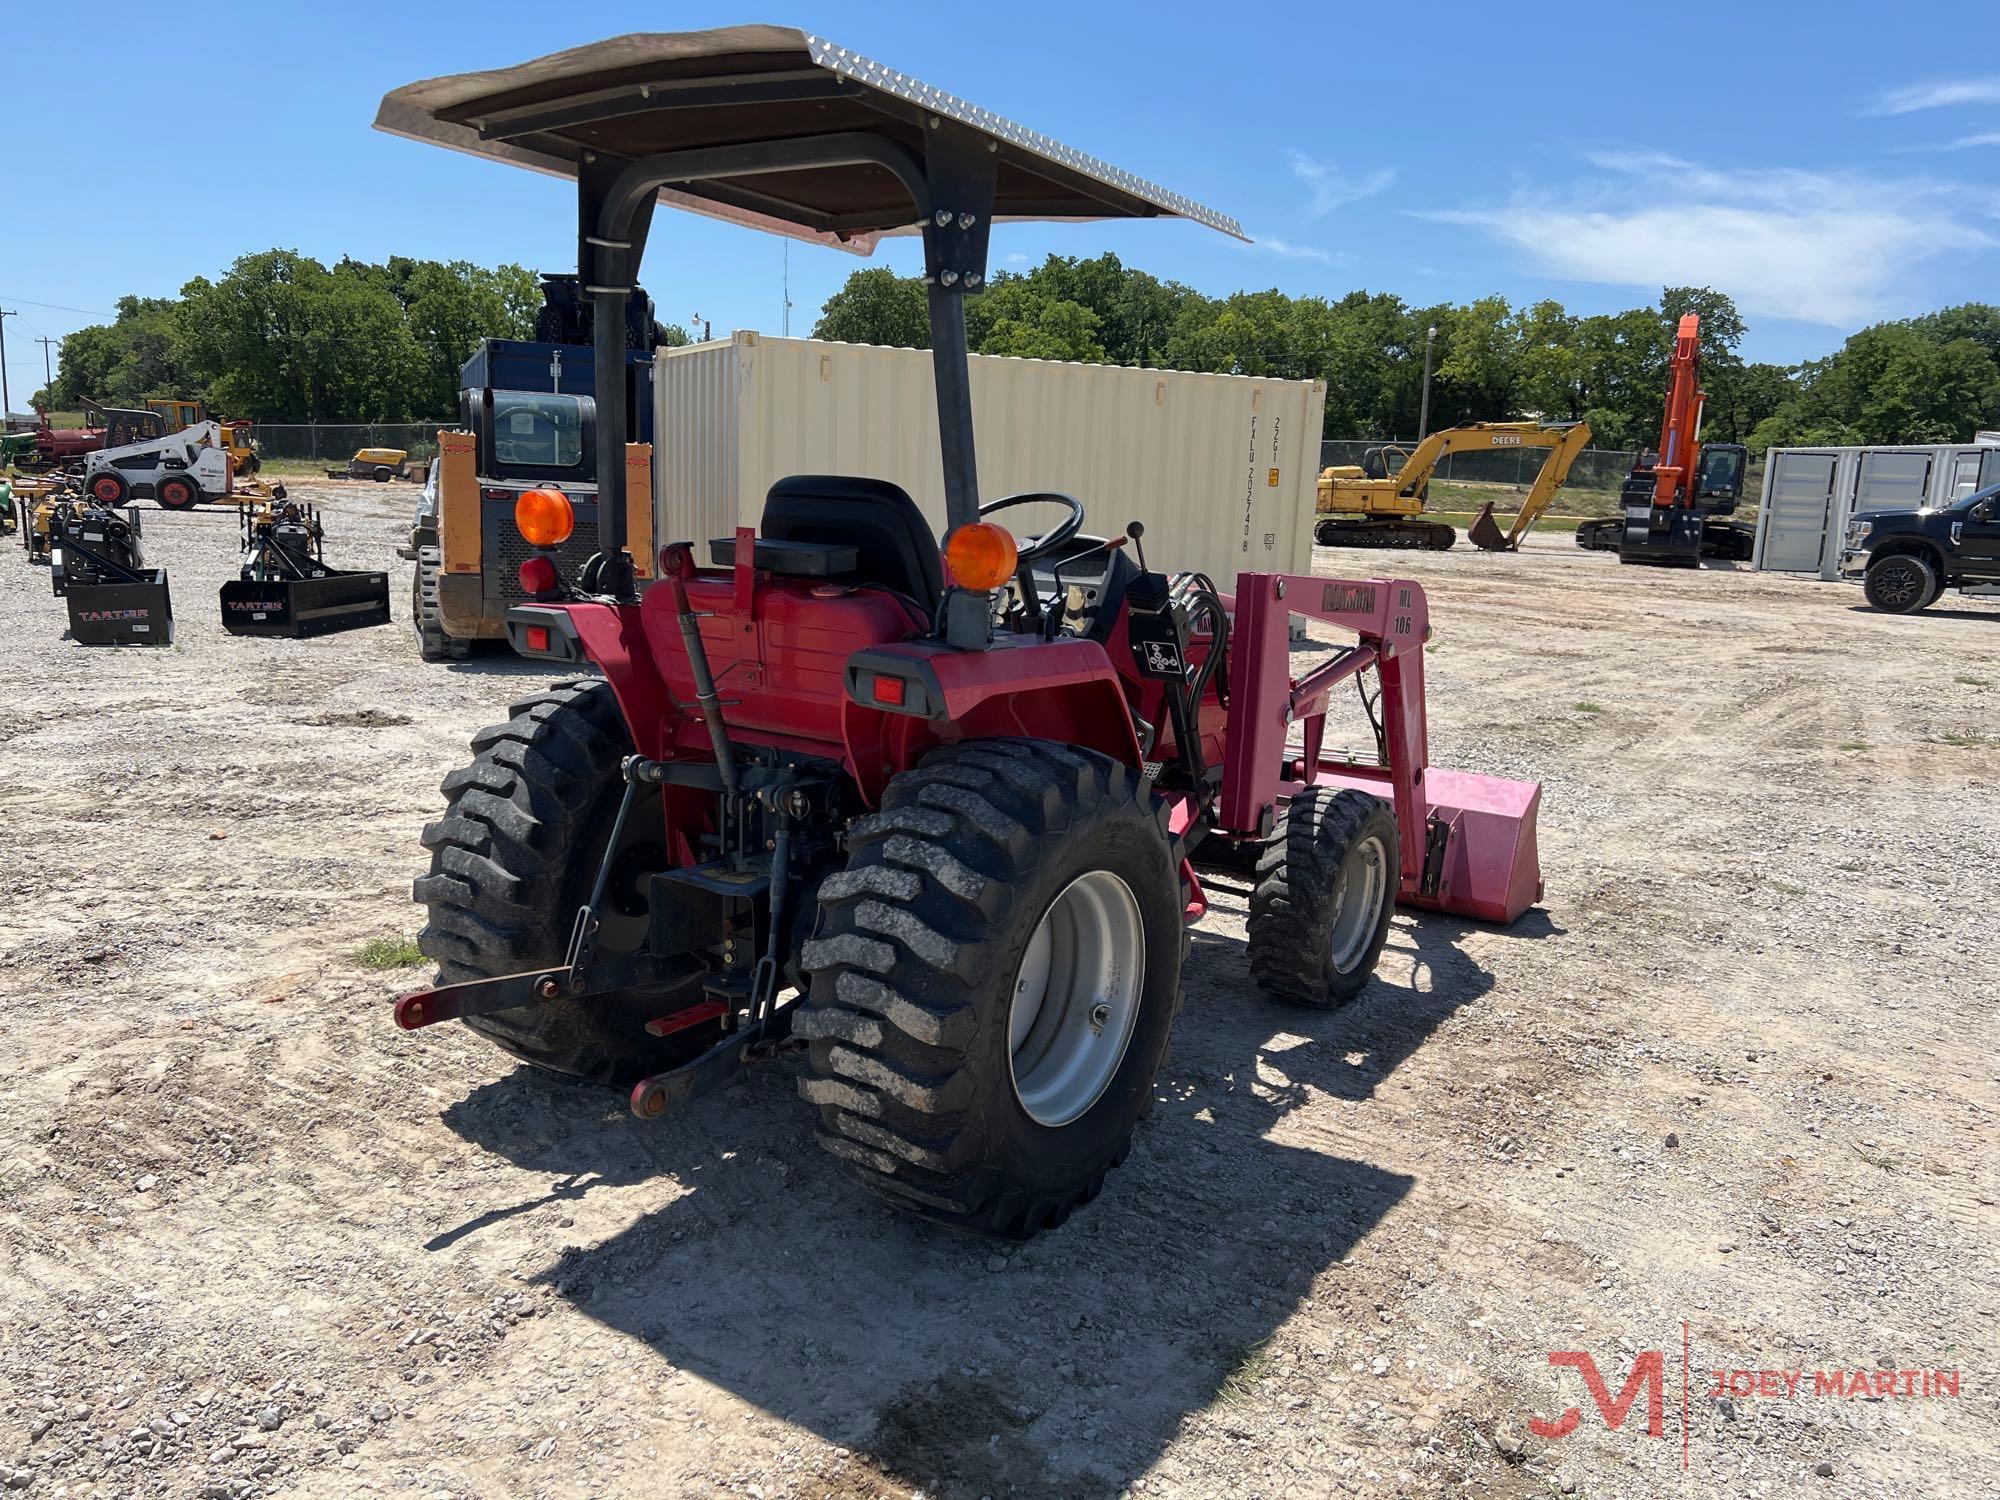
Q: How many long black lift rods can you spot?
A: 2